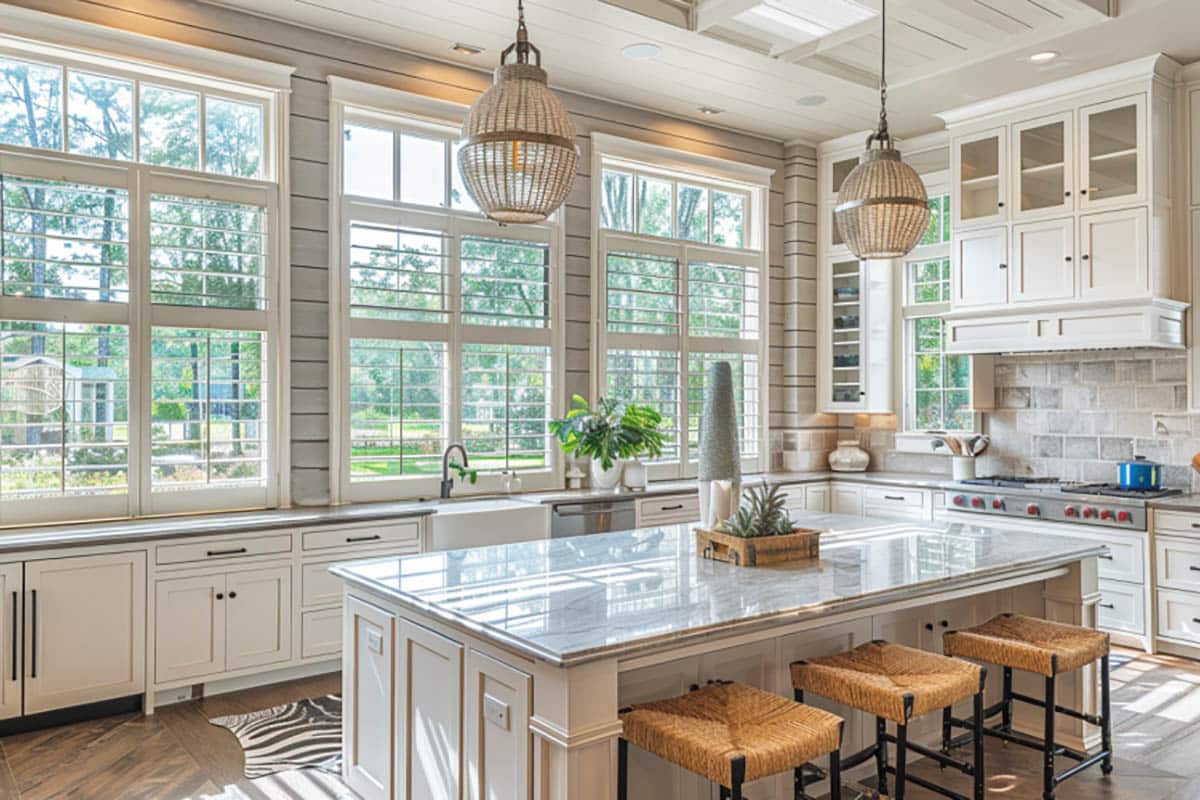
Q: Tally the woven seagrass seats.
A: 3